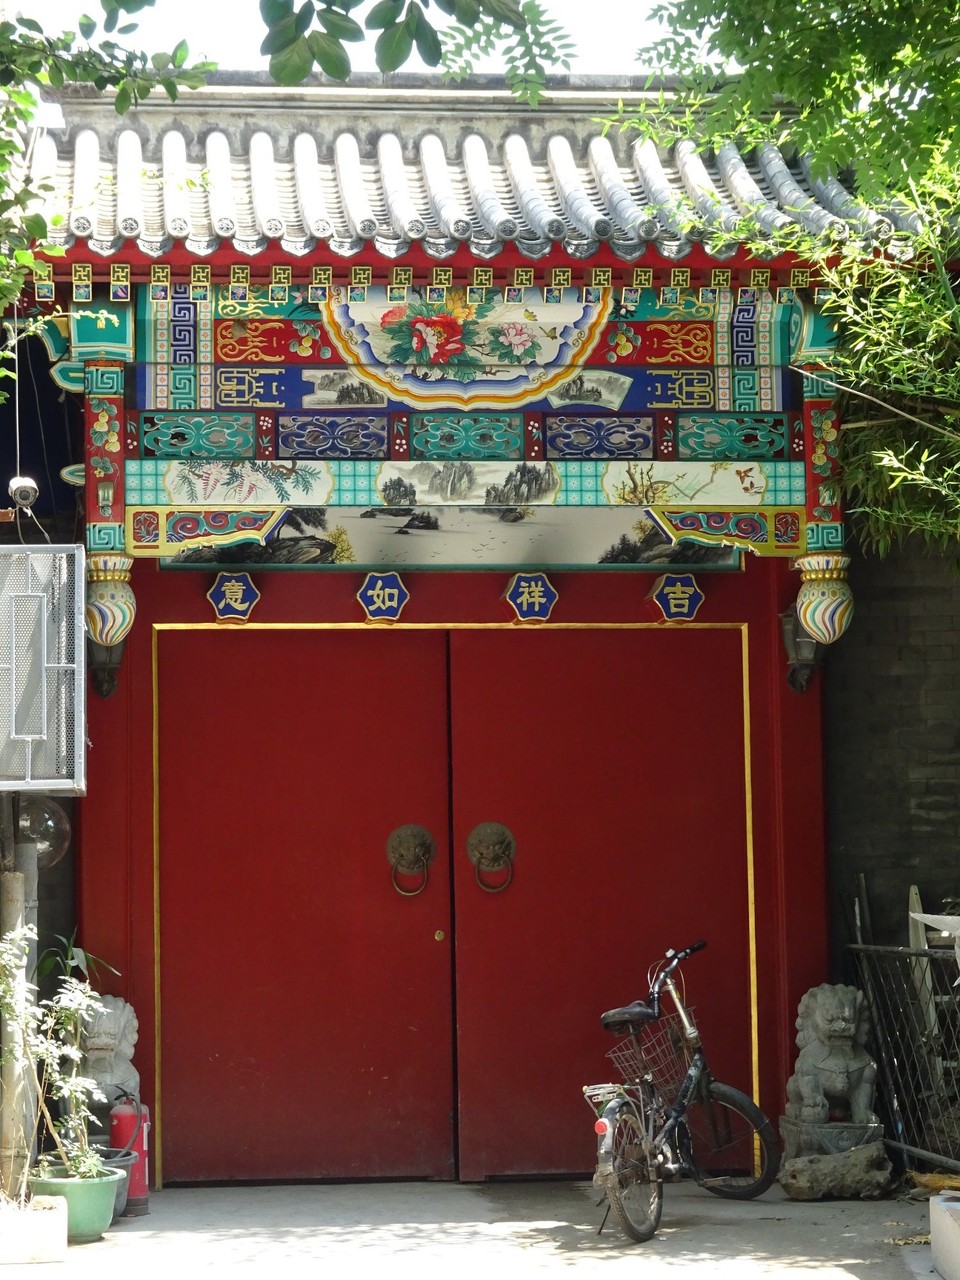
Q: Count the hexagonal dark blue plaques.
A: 4